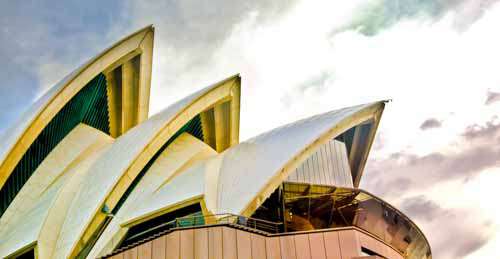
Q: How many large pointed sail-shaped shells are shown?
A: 3